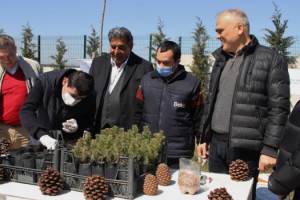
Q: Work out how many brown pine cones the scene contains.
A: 8